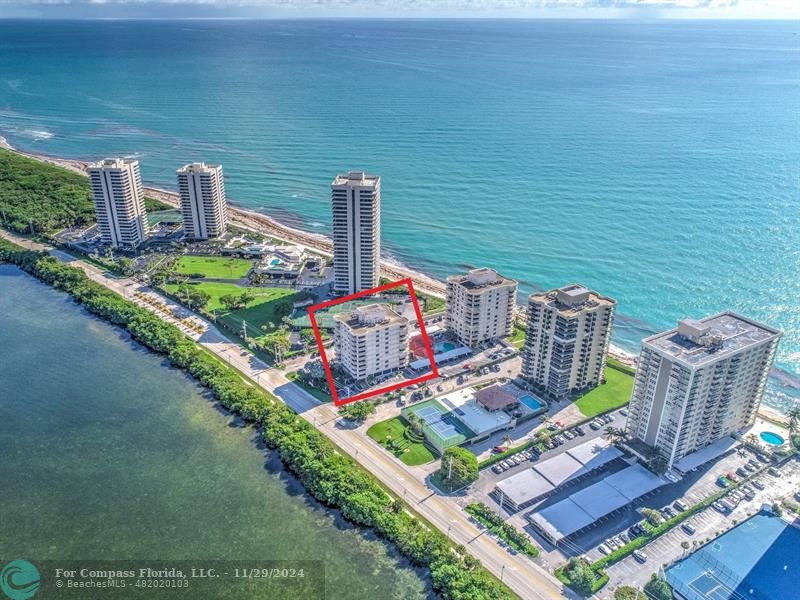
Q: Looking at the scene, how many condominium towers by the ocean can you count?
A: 7